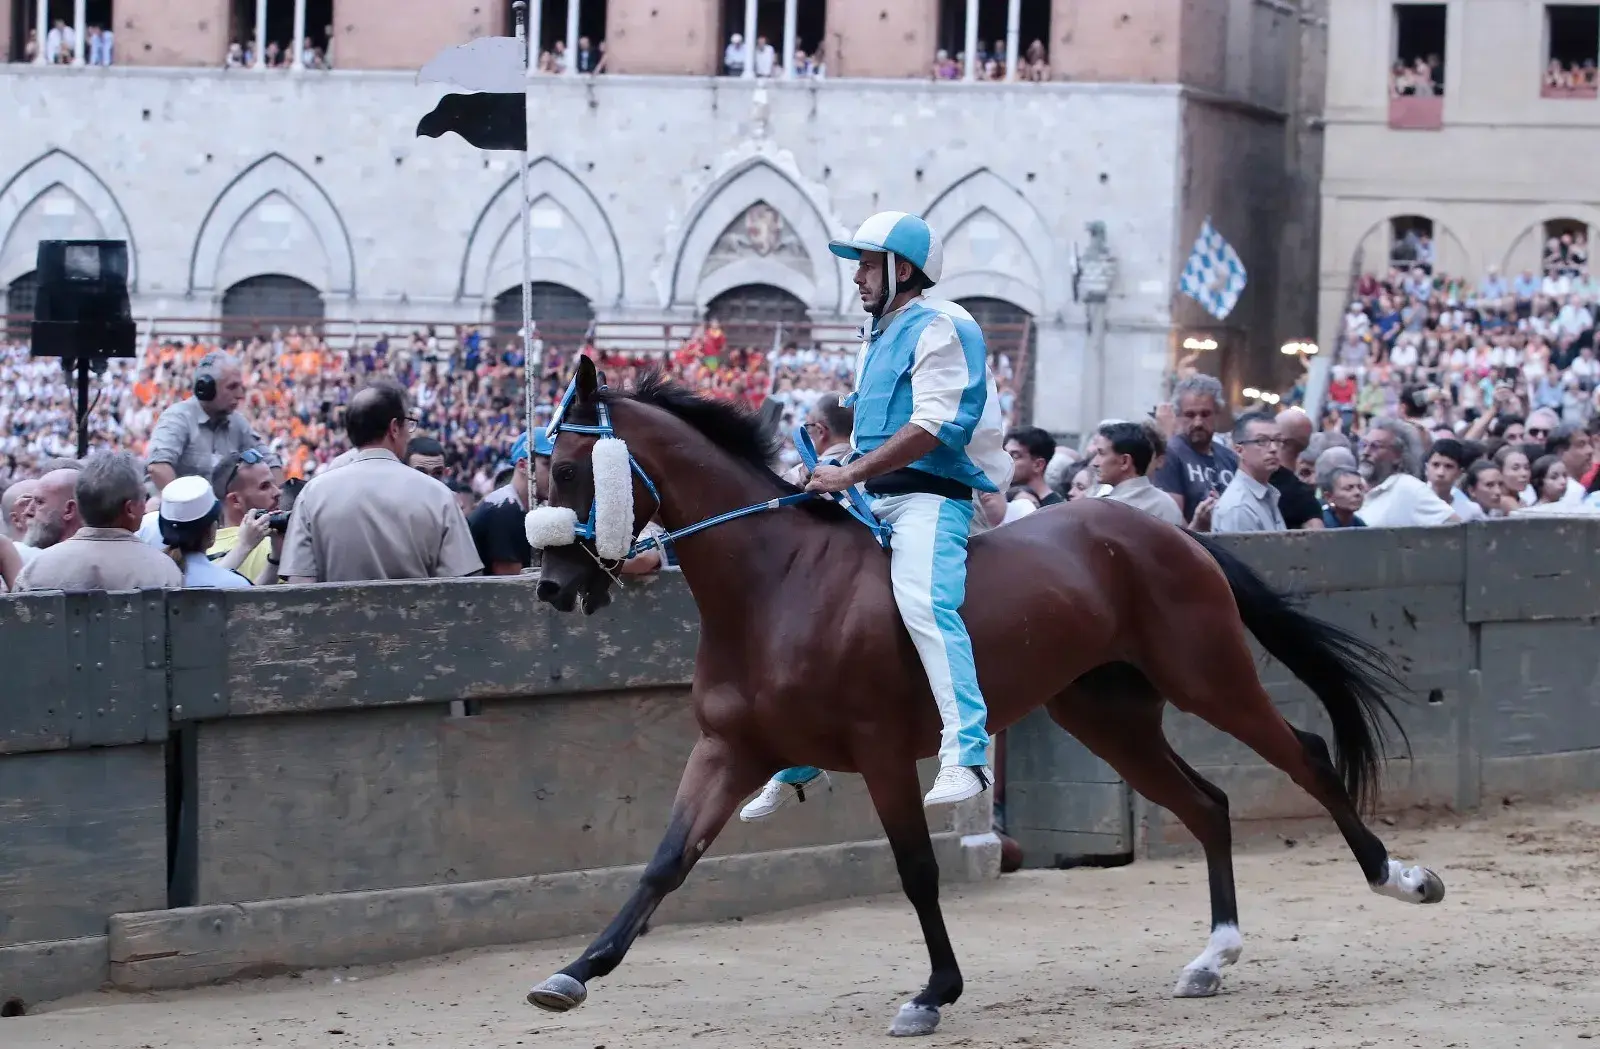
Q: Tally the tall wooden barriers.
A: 1